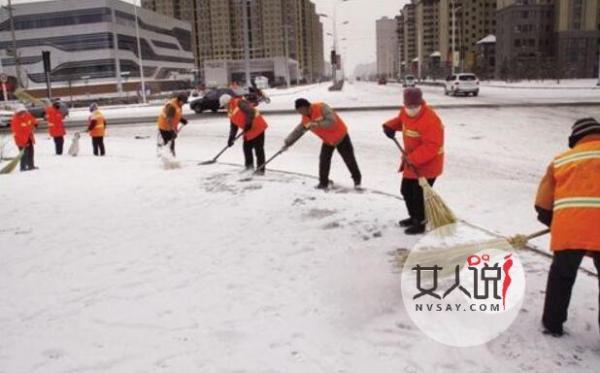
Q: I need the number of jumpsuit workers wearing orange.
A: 8